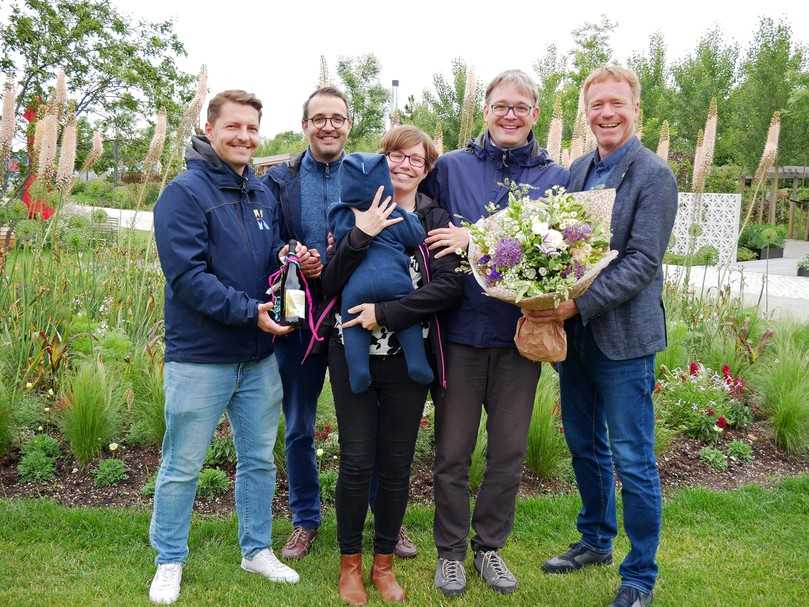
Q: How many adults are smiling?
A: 5